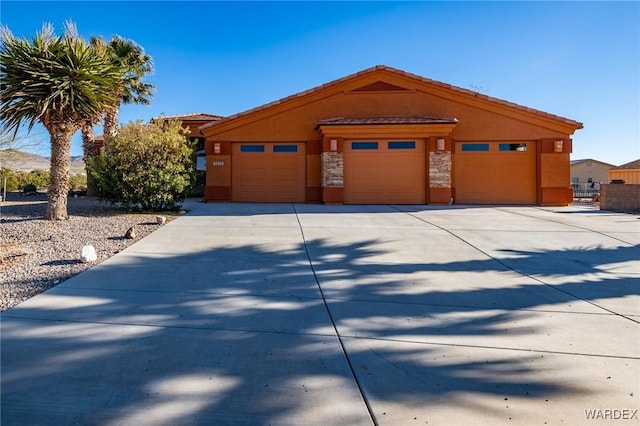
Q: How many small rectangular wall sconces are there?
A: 4